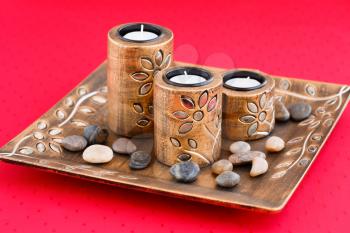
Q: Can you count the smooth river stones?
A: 14